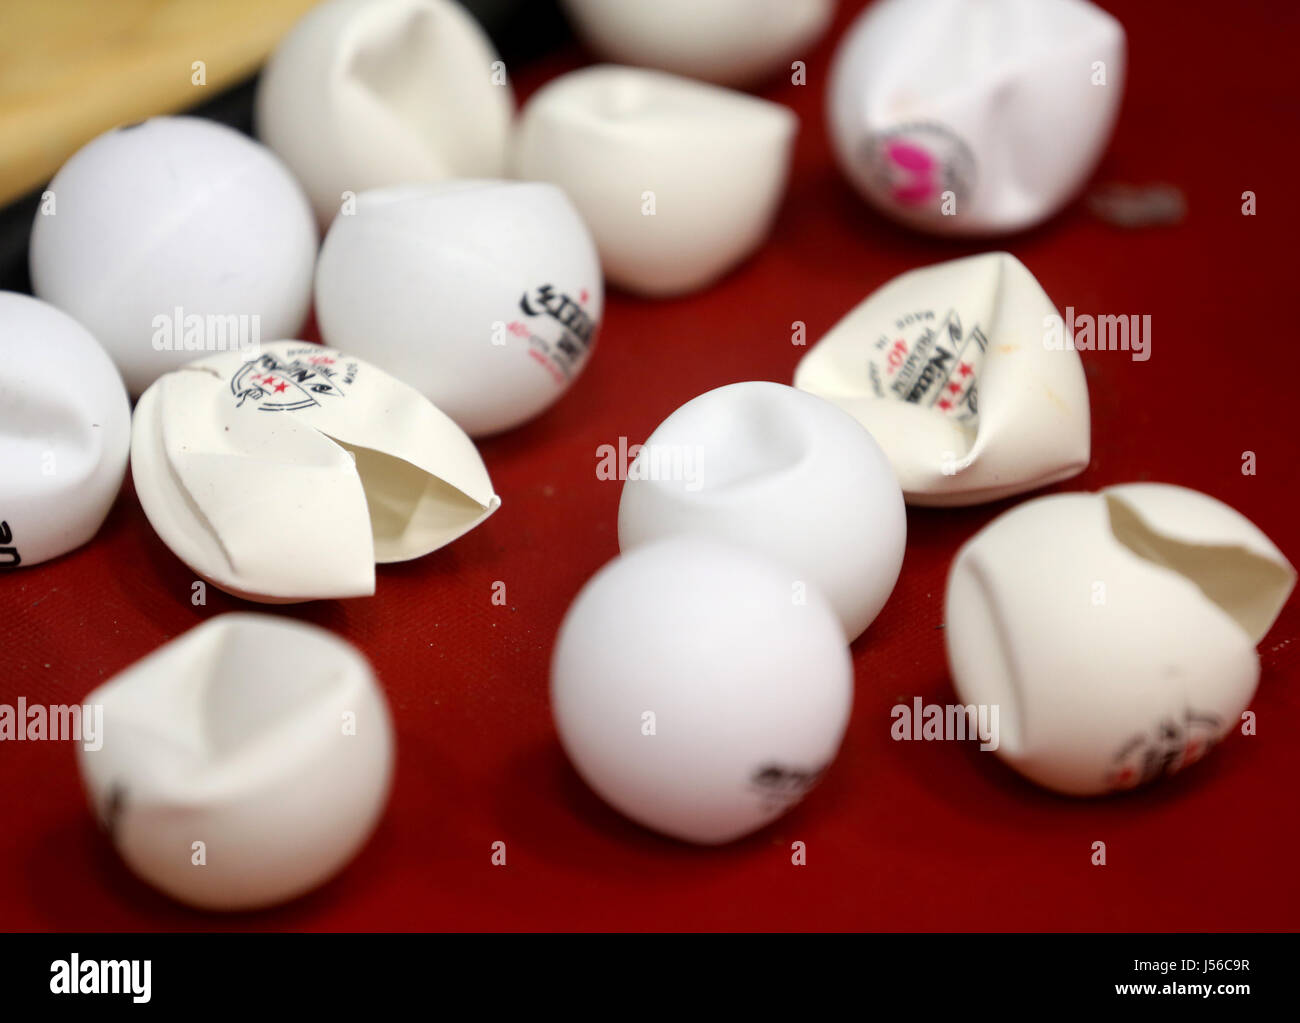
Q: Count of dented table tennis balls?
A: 10